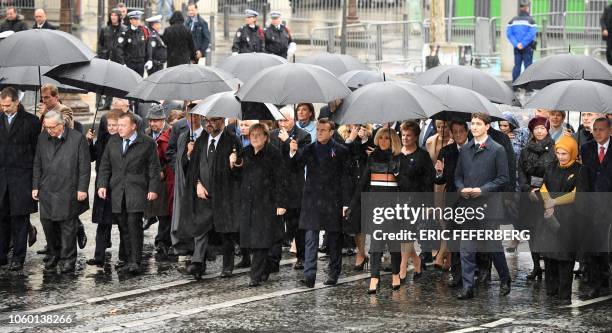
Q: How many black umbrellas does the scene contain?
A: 14